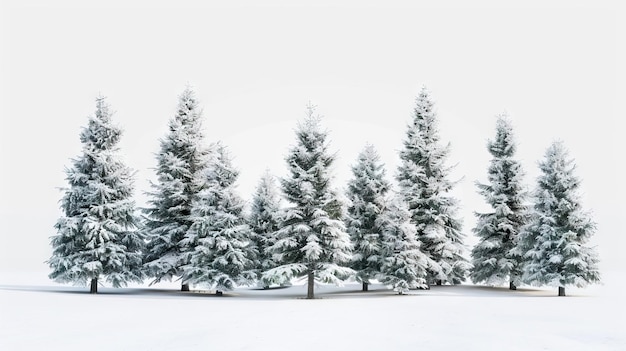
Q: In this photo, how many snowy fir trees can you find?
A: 10